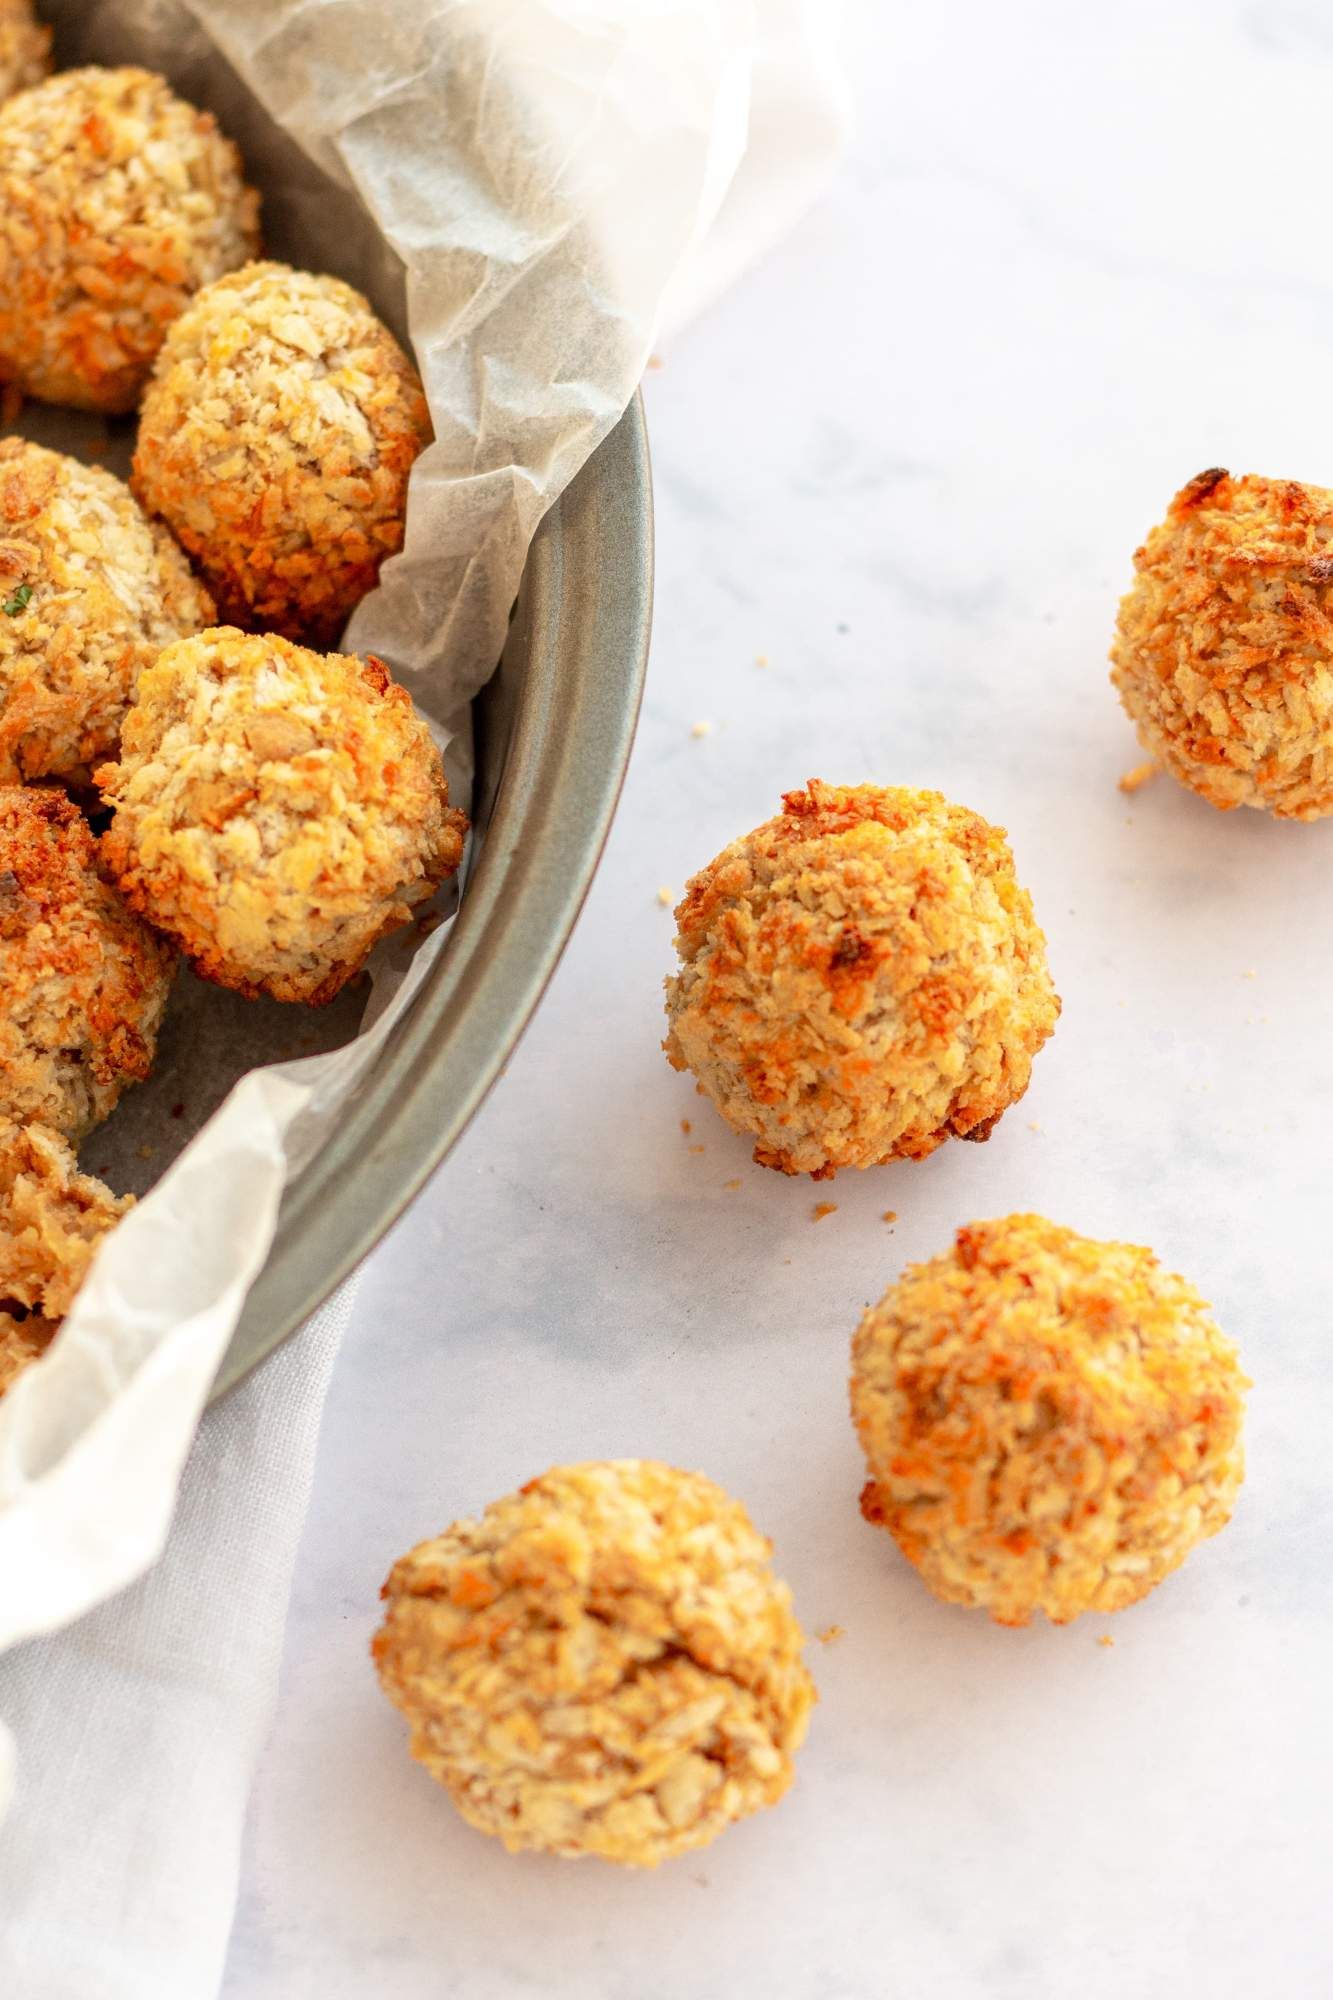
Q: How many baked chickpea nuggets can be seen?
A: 12